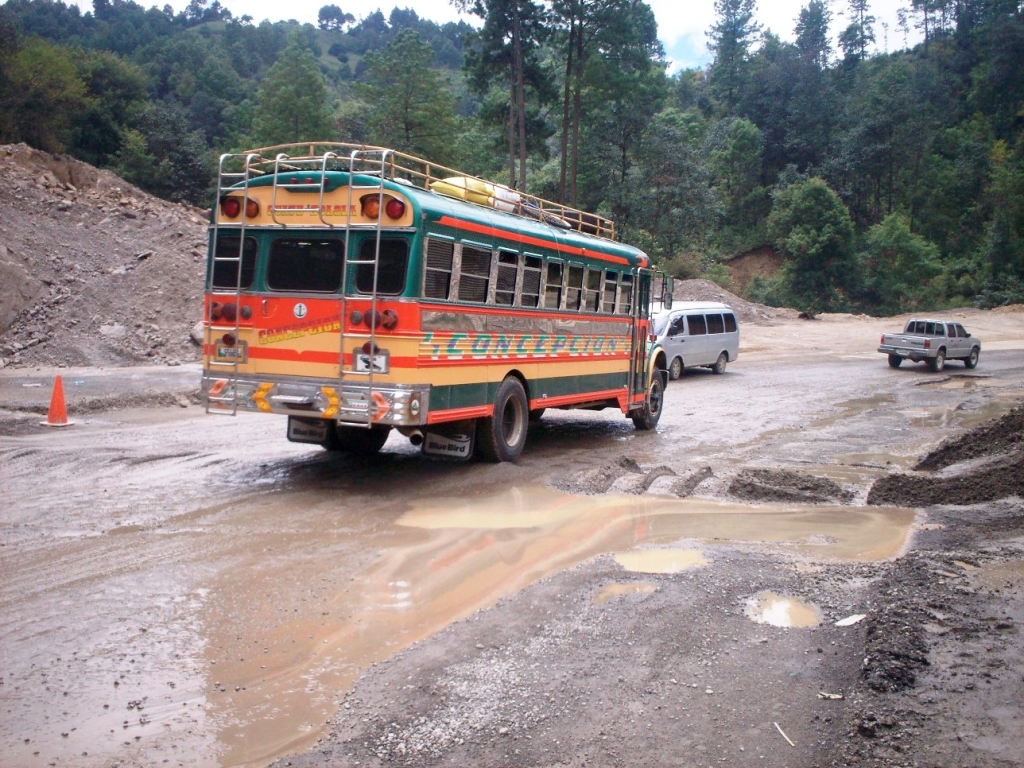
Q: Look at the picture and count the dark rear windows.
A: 3